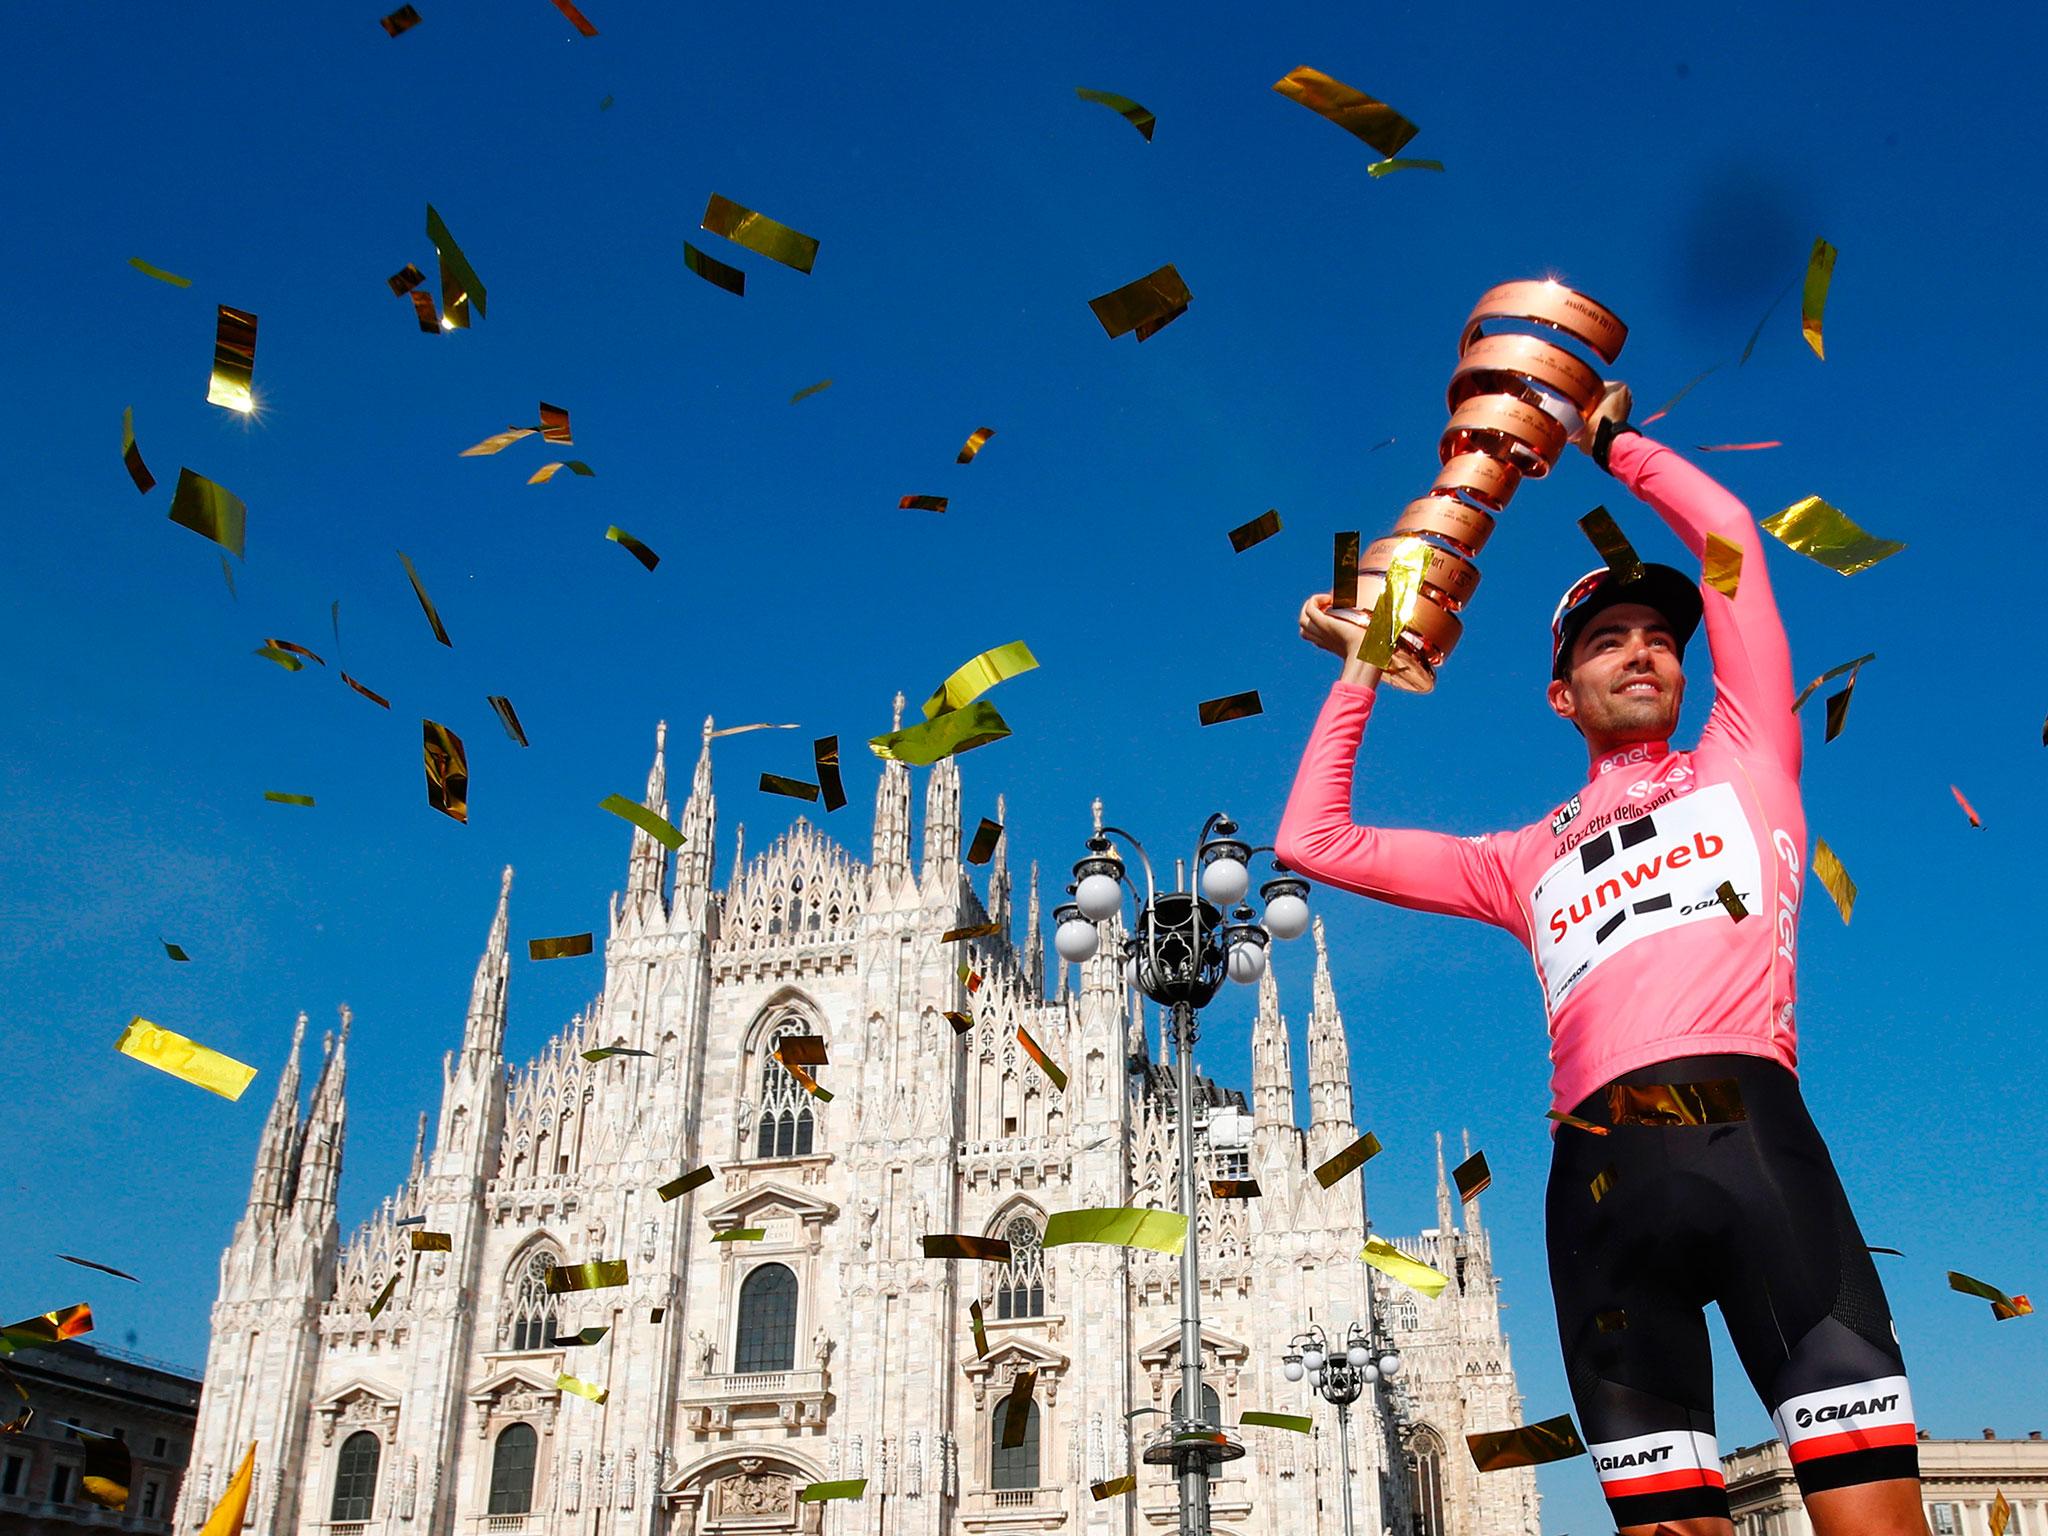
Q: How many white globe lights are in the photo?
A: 12